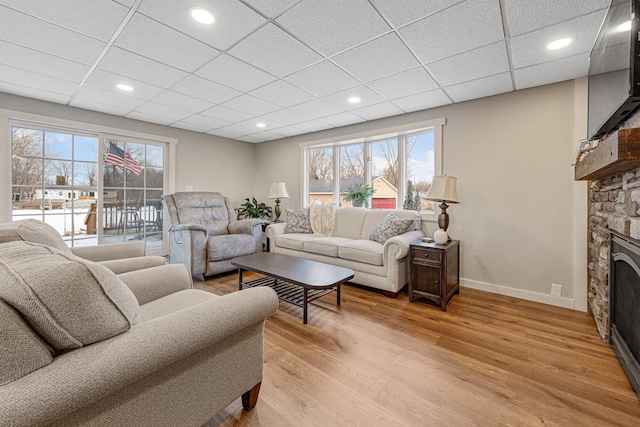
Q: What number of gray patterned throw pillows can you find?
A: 2